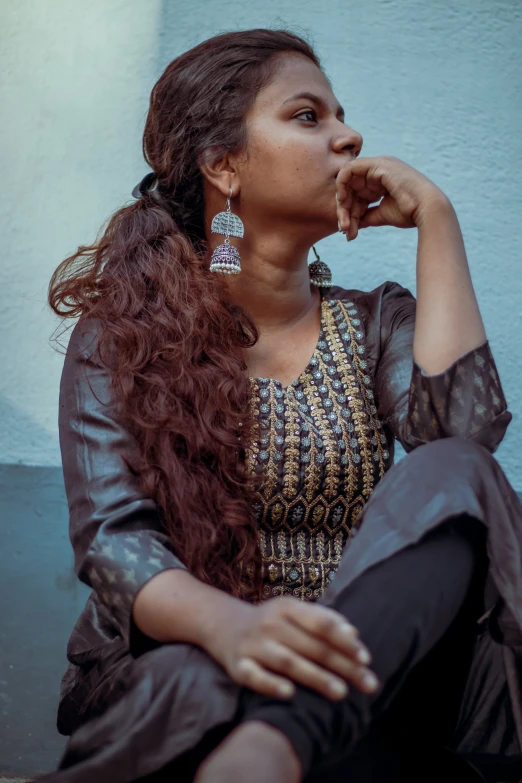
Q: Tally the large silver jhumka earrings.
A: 2